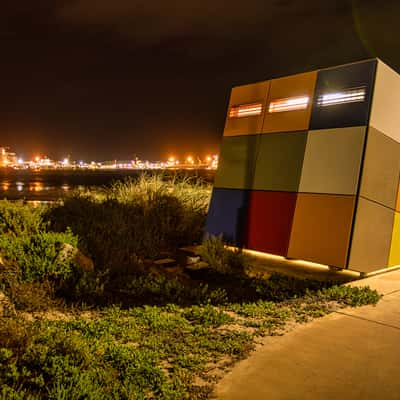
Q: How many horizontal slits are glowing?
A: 3